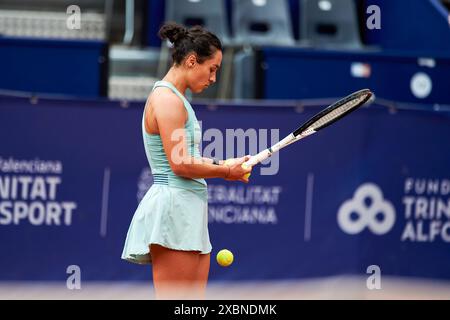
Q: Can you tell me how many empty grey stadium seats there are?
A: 3